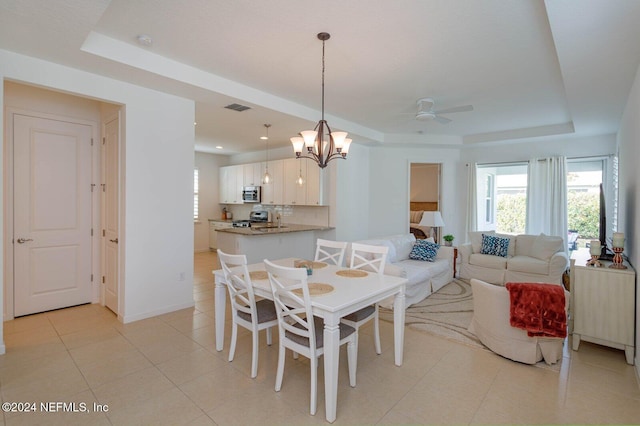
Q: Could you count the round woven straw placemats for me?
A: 4